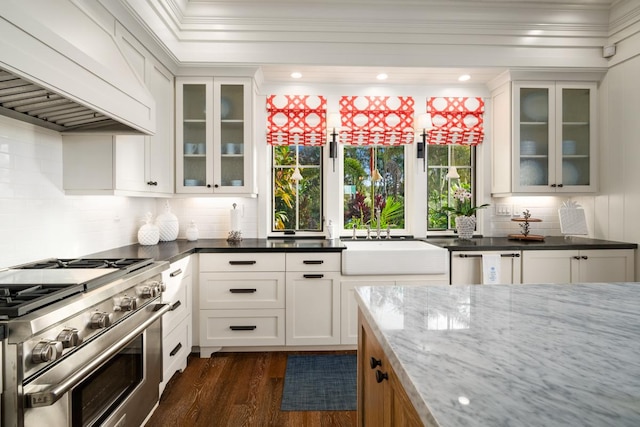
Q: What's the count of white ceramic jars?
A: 3